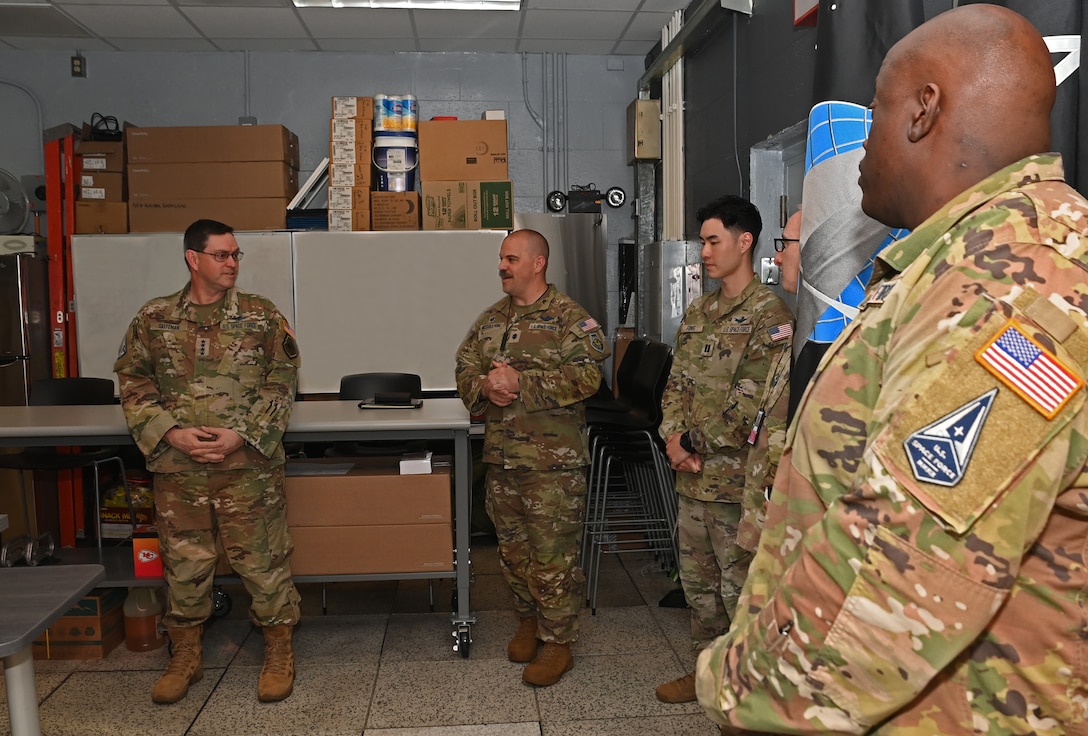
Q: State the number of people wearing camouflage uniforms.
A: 5